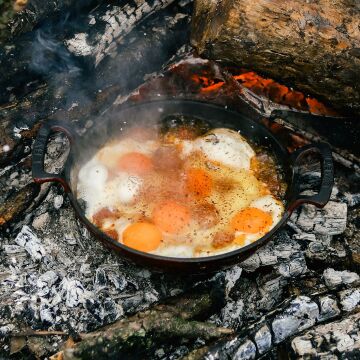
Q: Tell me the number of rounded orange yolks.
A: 5